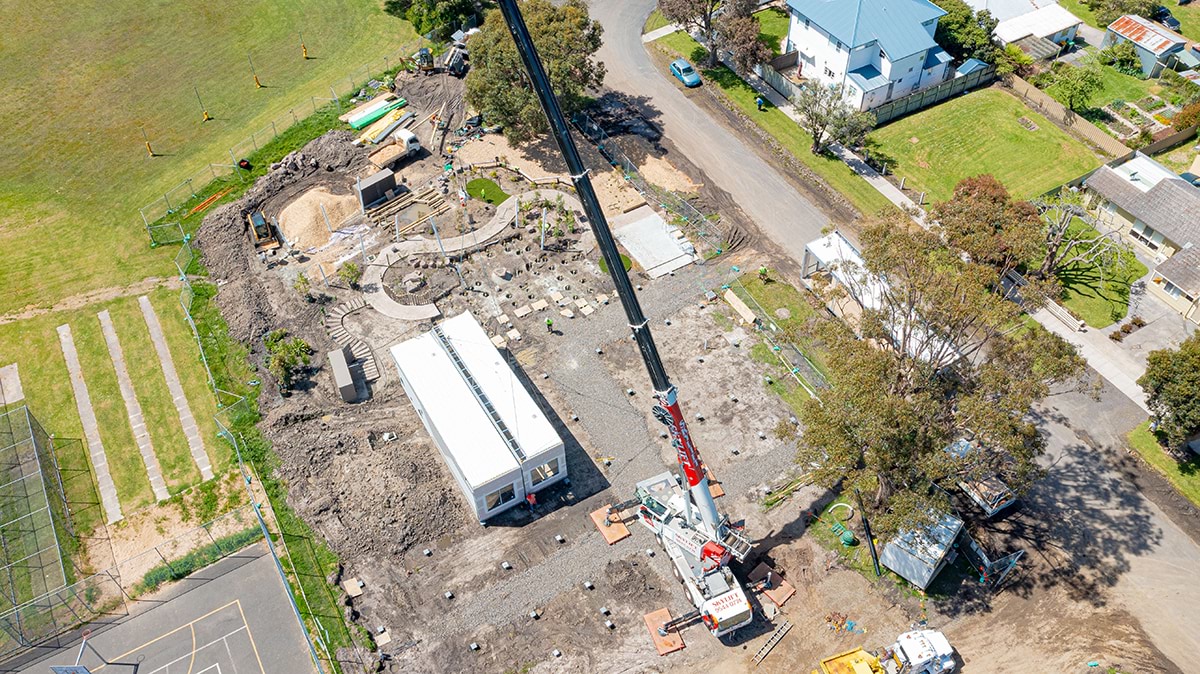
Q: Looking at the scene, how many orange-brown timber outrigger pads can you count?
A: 4